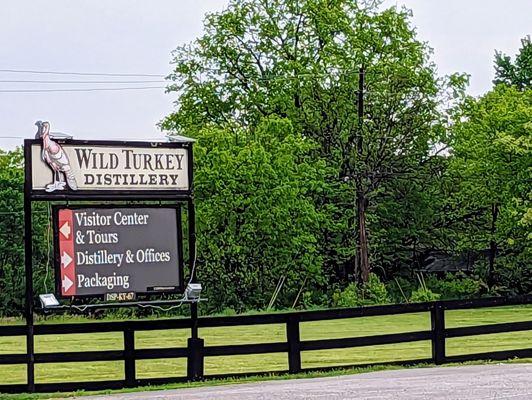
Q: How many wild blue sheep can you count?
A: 0